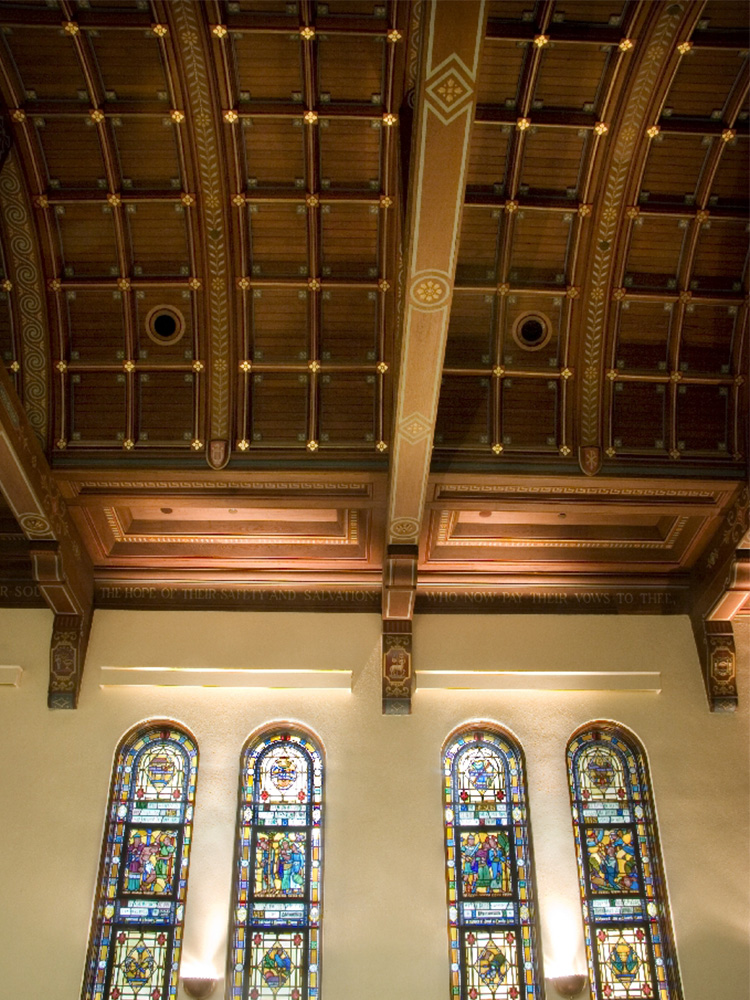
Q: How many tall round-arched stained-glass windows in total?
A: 4